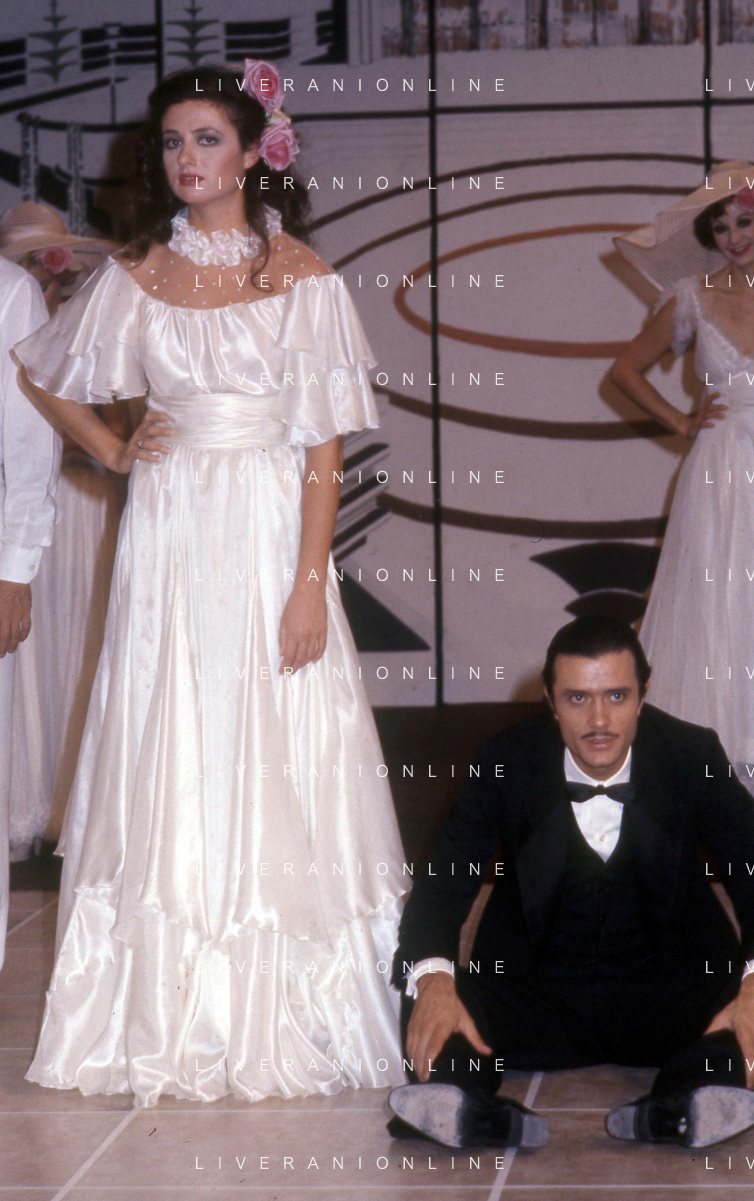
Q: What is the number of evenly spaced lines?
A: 12